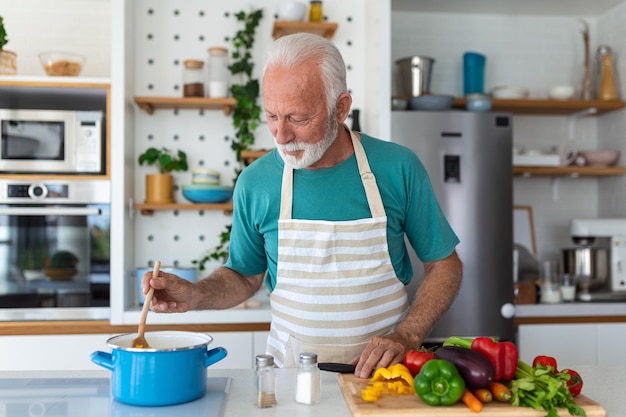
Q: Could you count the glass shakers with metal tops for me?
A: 2